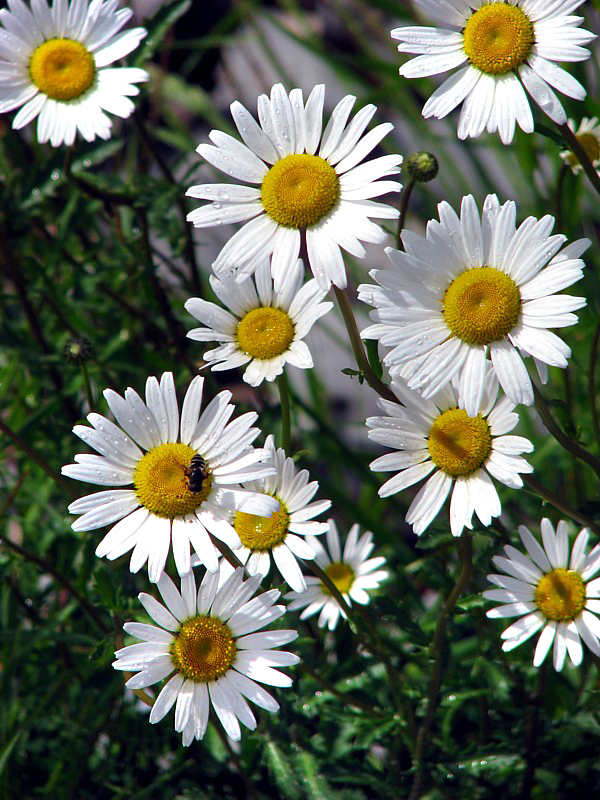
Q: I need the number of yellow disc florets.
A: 12